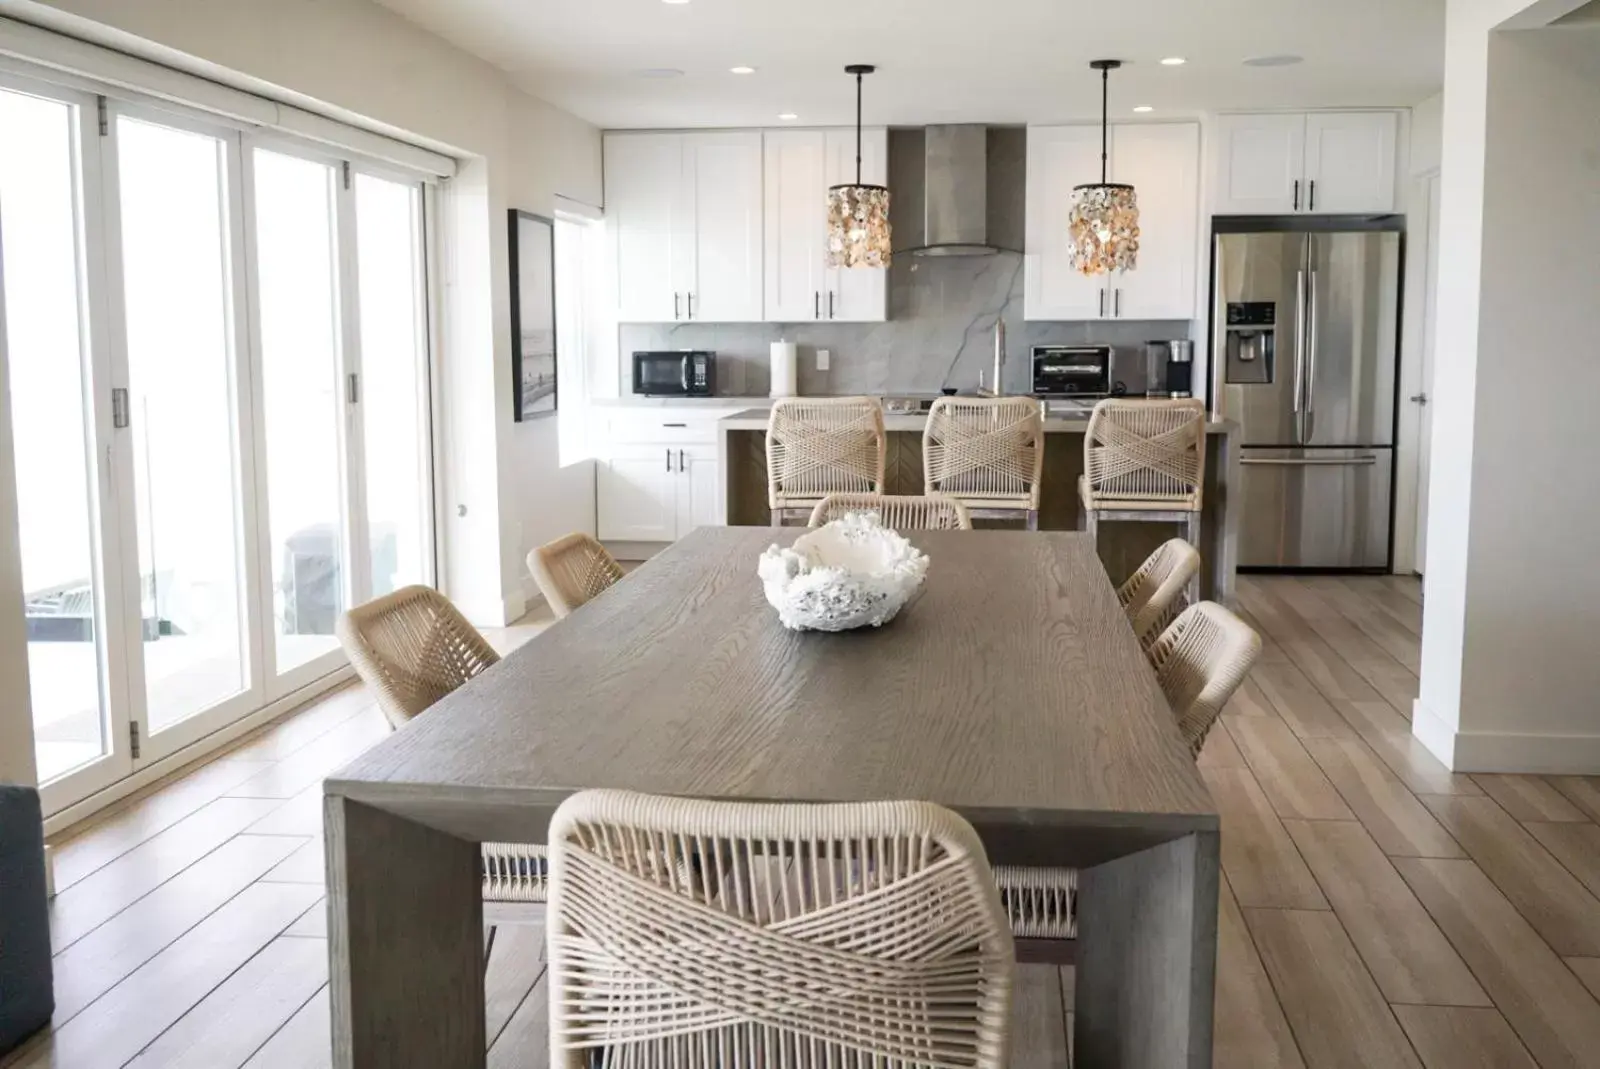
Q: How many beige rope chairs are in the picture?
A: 9